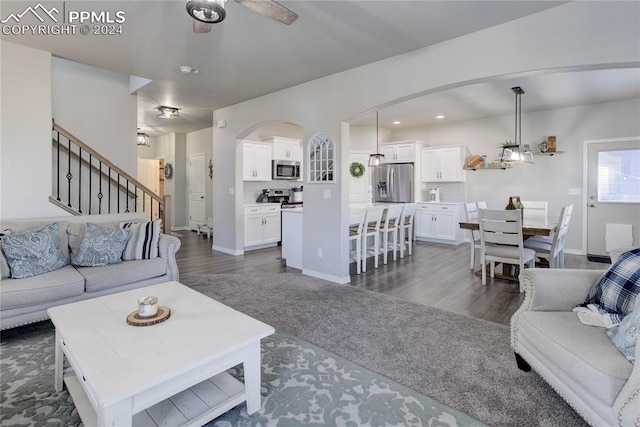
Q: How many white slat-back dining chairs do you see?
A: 6